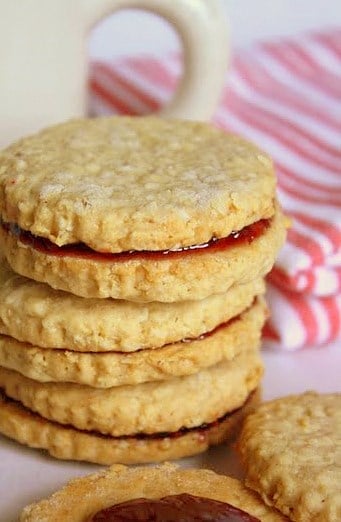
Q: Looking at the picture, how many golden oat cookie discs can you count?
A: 8